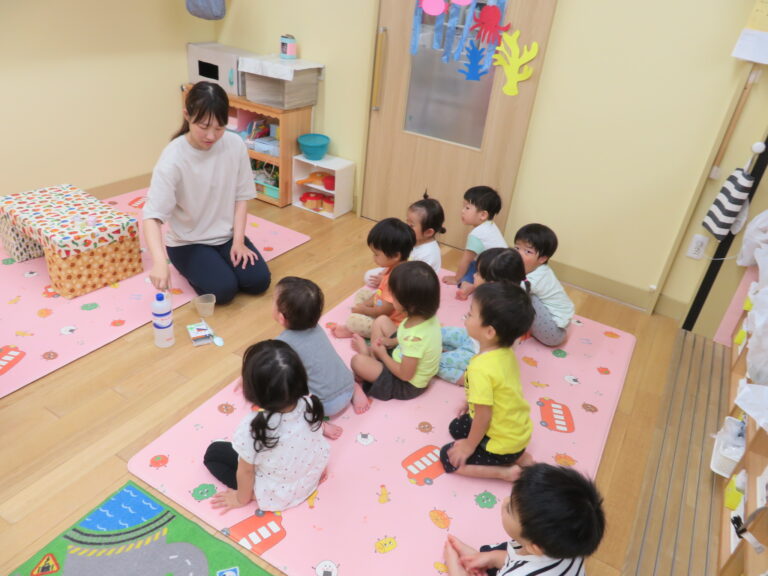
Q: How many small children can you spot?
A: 10